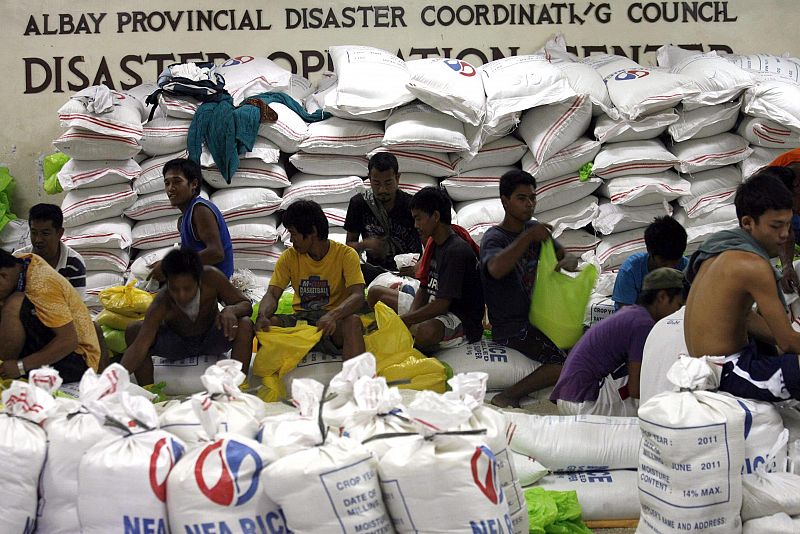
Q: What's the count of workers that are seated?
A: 11